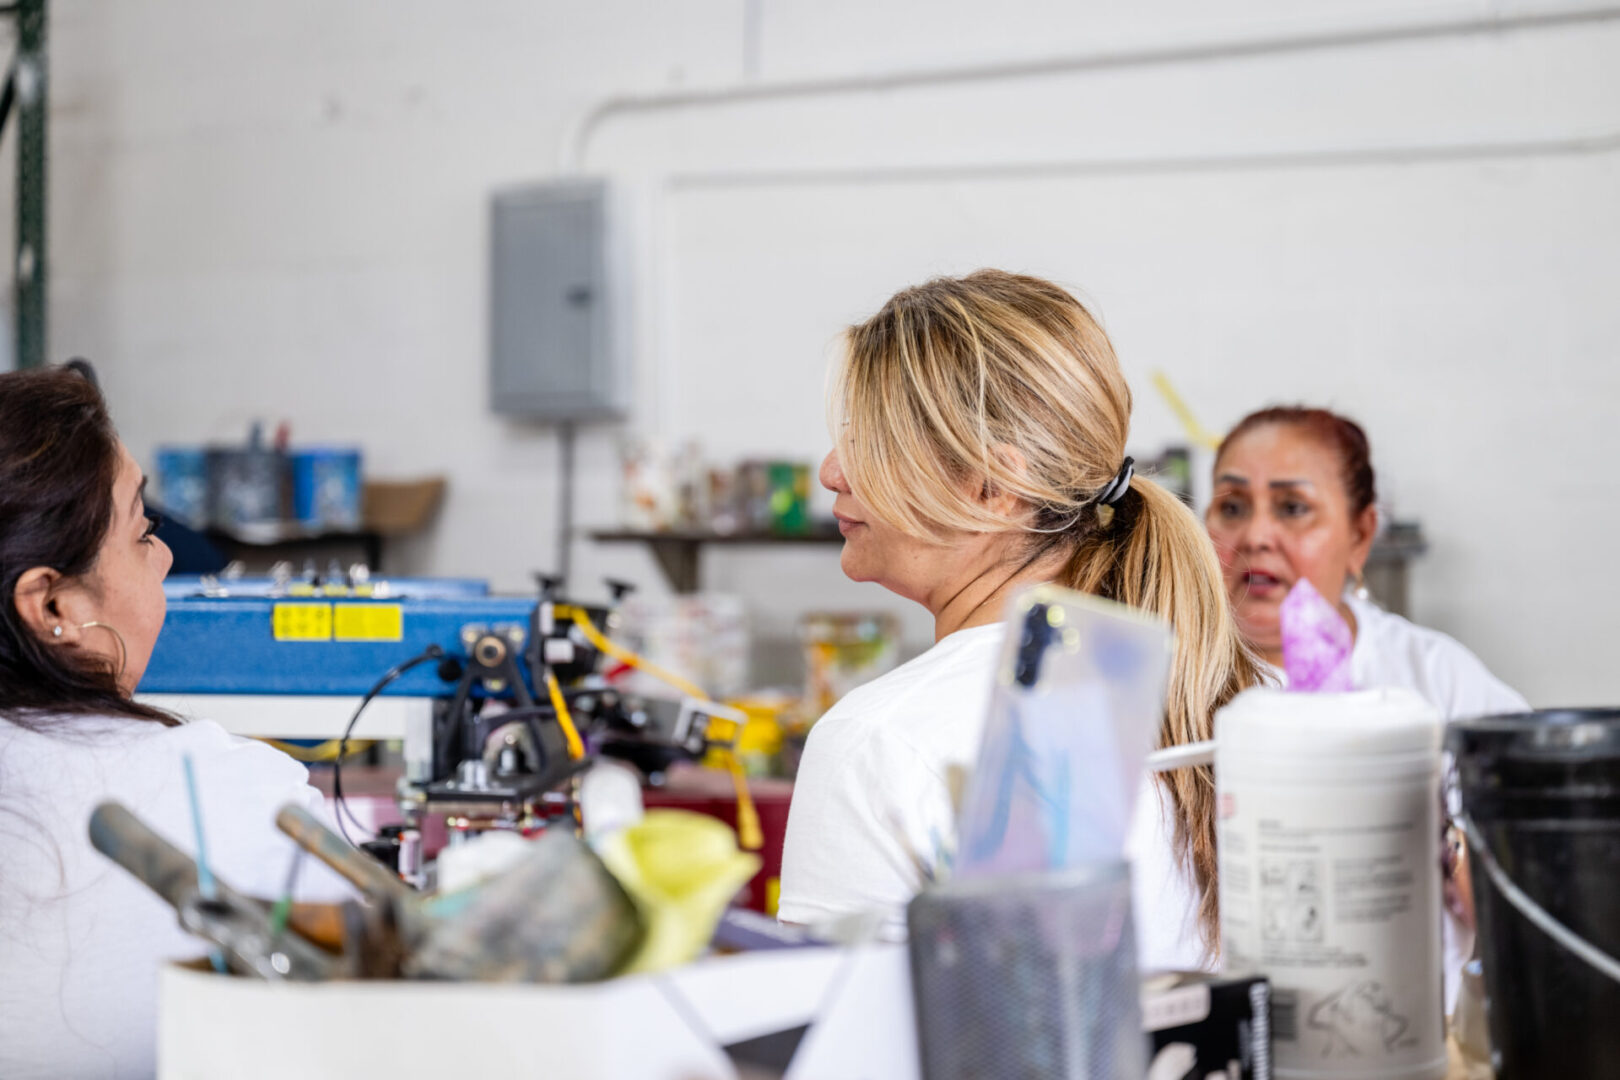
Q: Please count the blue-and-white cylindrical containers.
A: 2